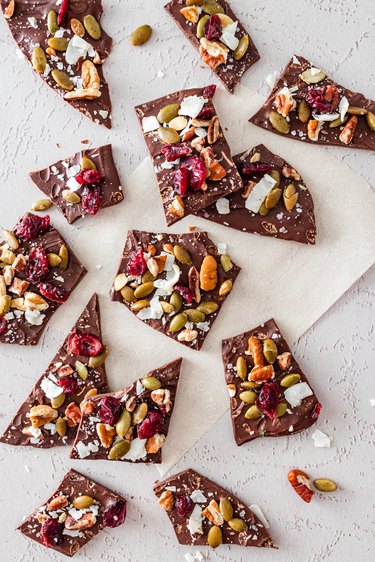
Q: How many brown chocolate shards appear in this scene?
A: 13